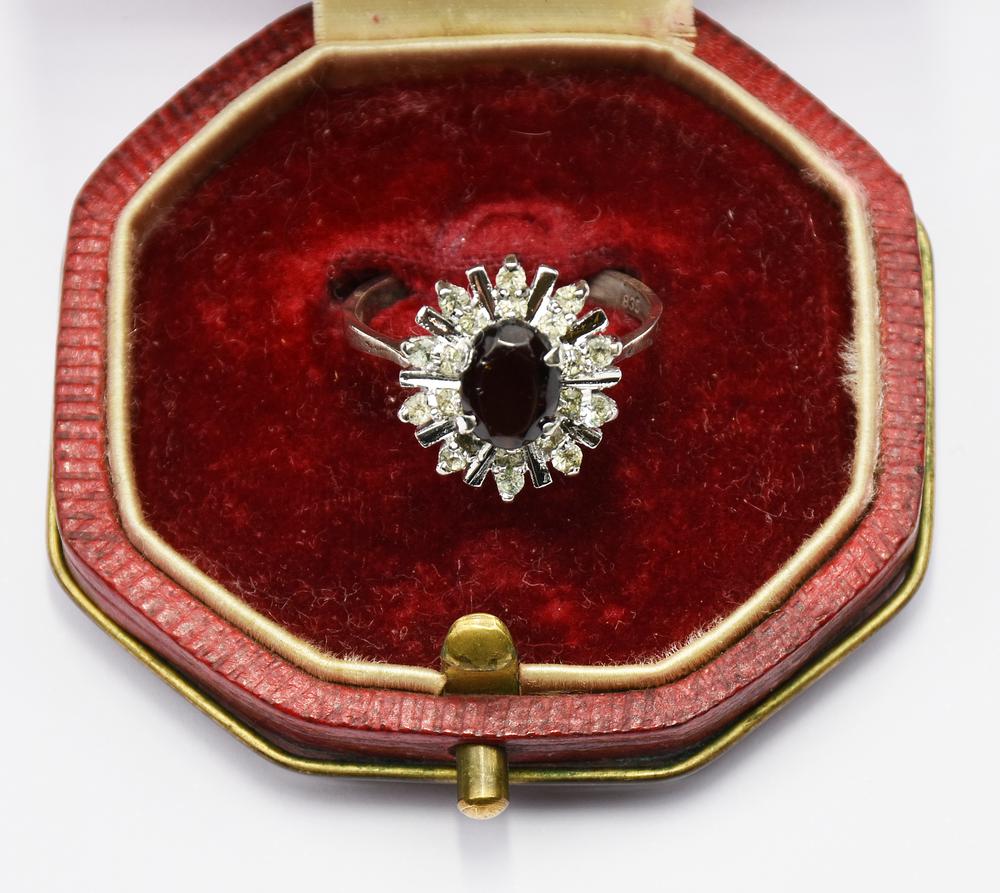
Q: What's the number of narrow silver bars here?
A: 10